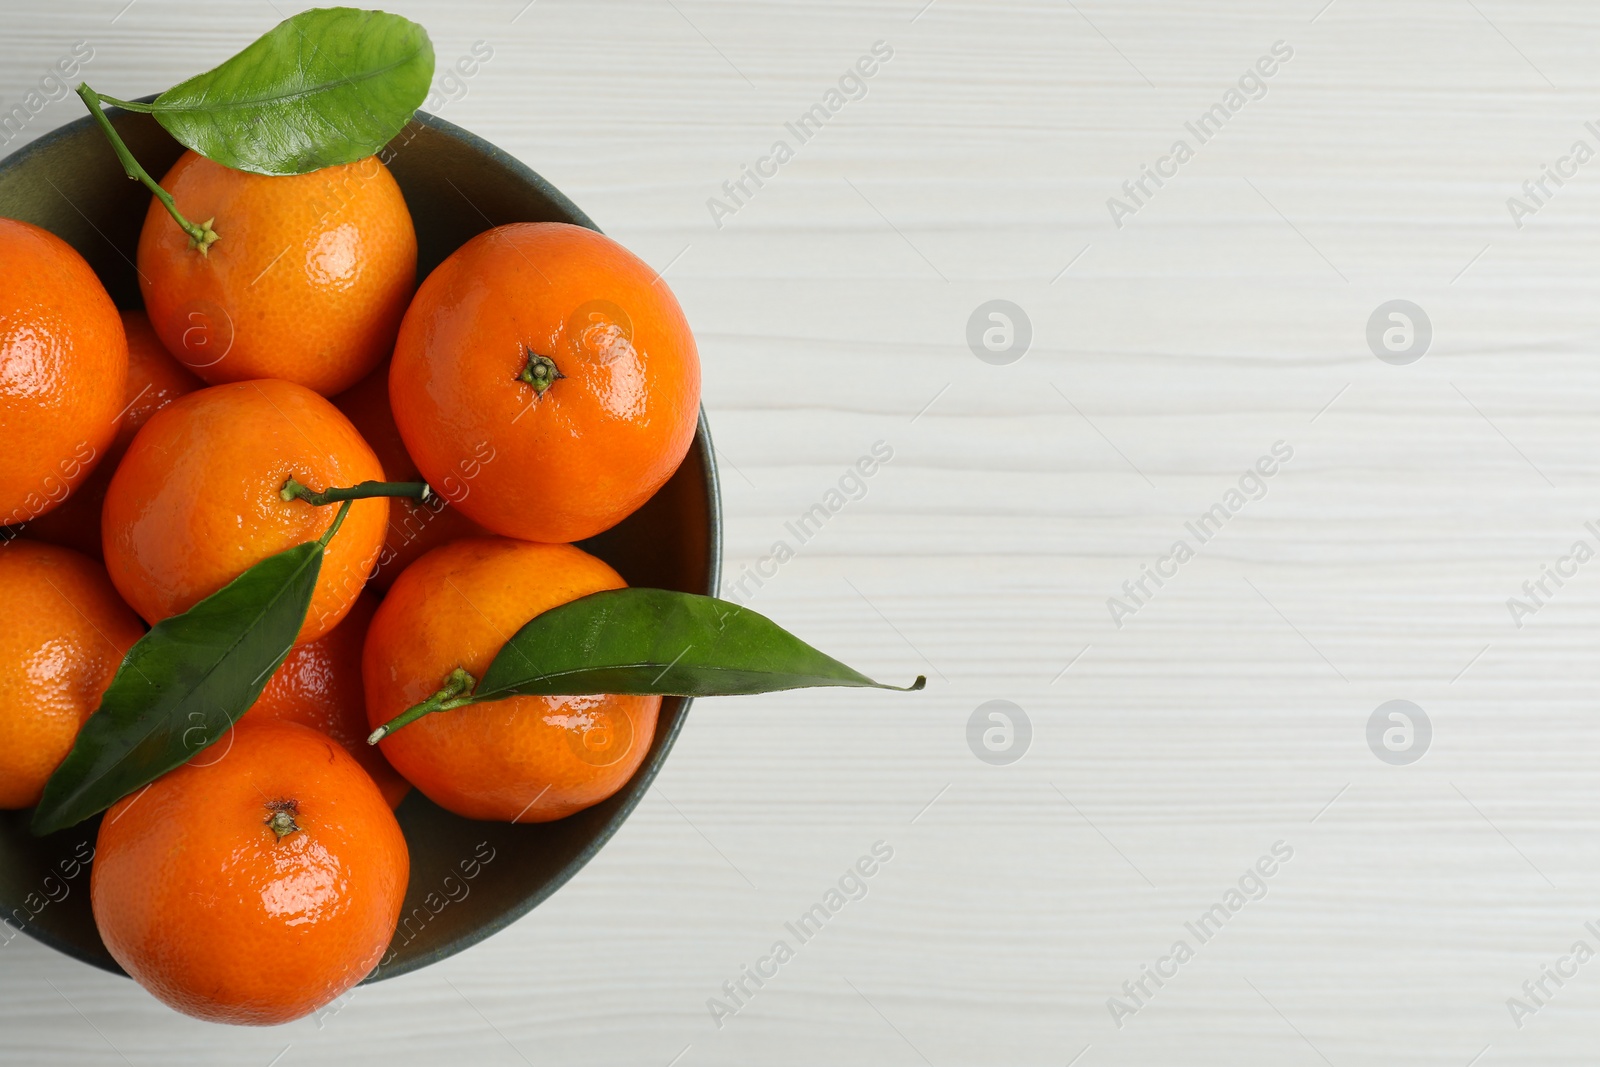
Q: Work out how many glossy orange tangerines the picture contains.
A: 10